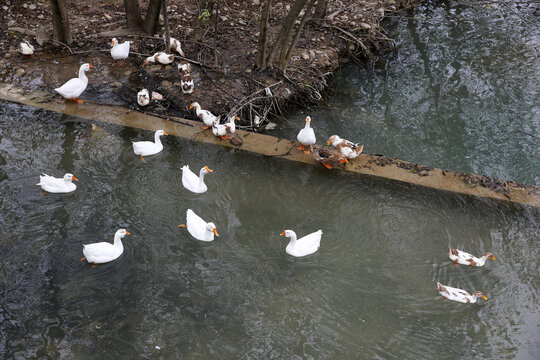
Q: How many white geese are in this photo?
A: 9